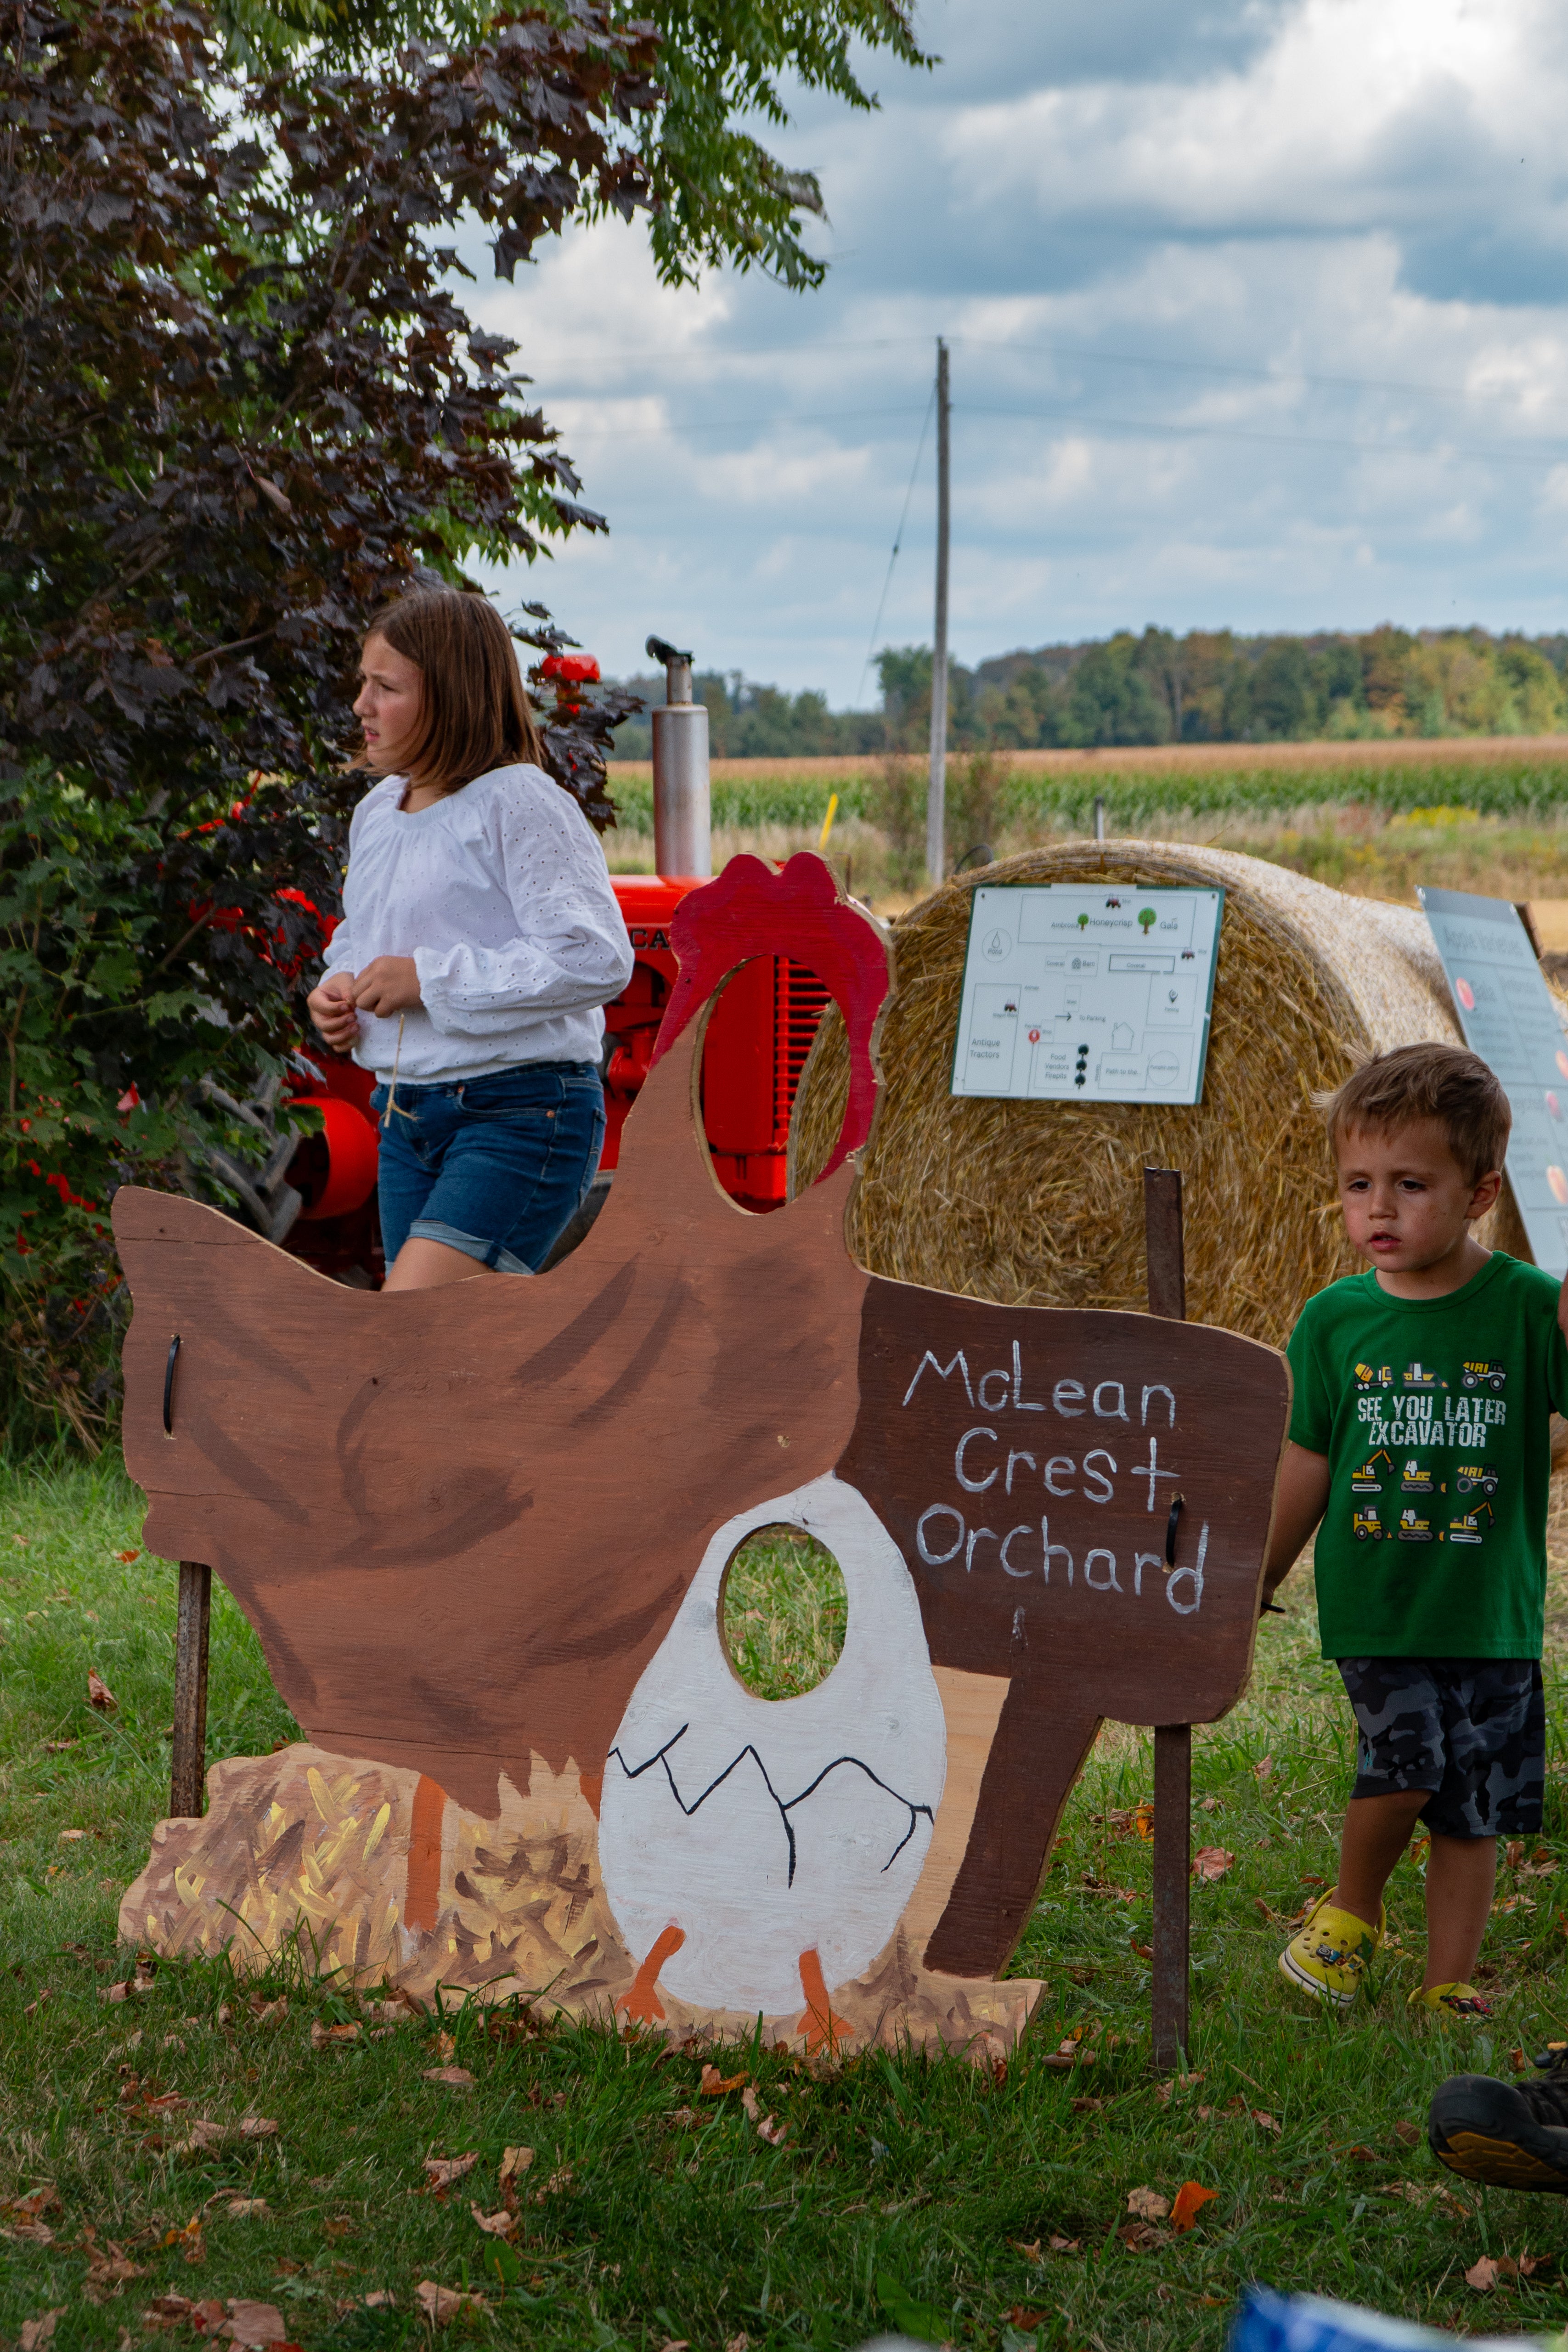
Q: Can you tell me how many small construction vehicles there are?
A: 9